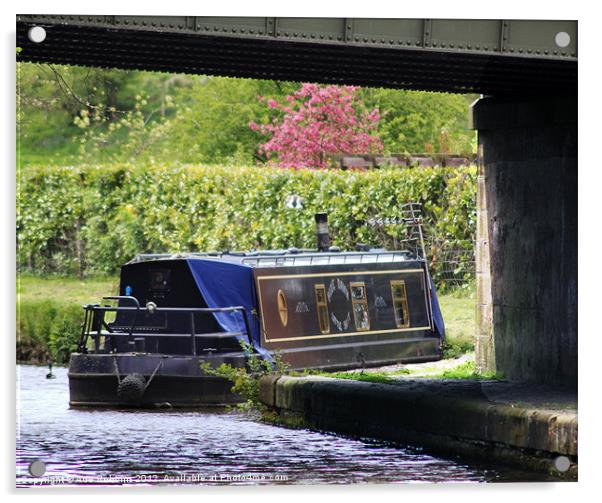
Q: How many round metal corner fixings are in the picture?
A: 4